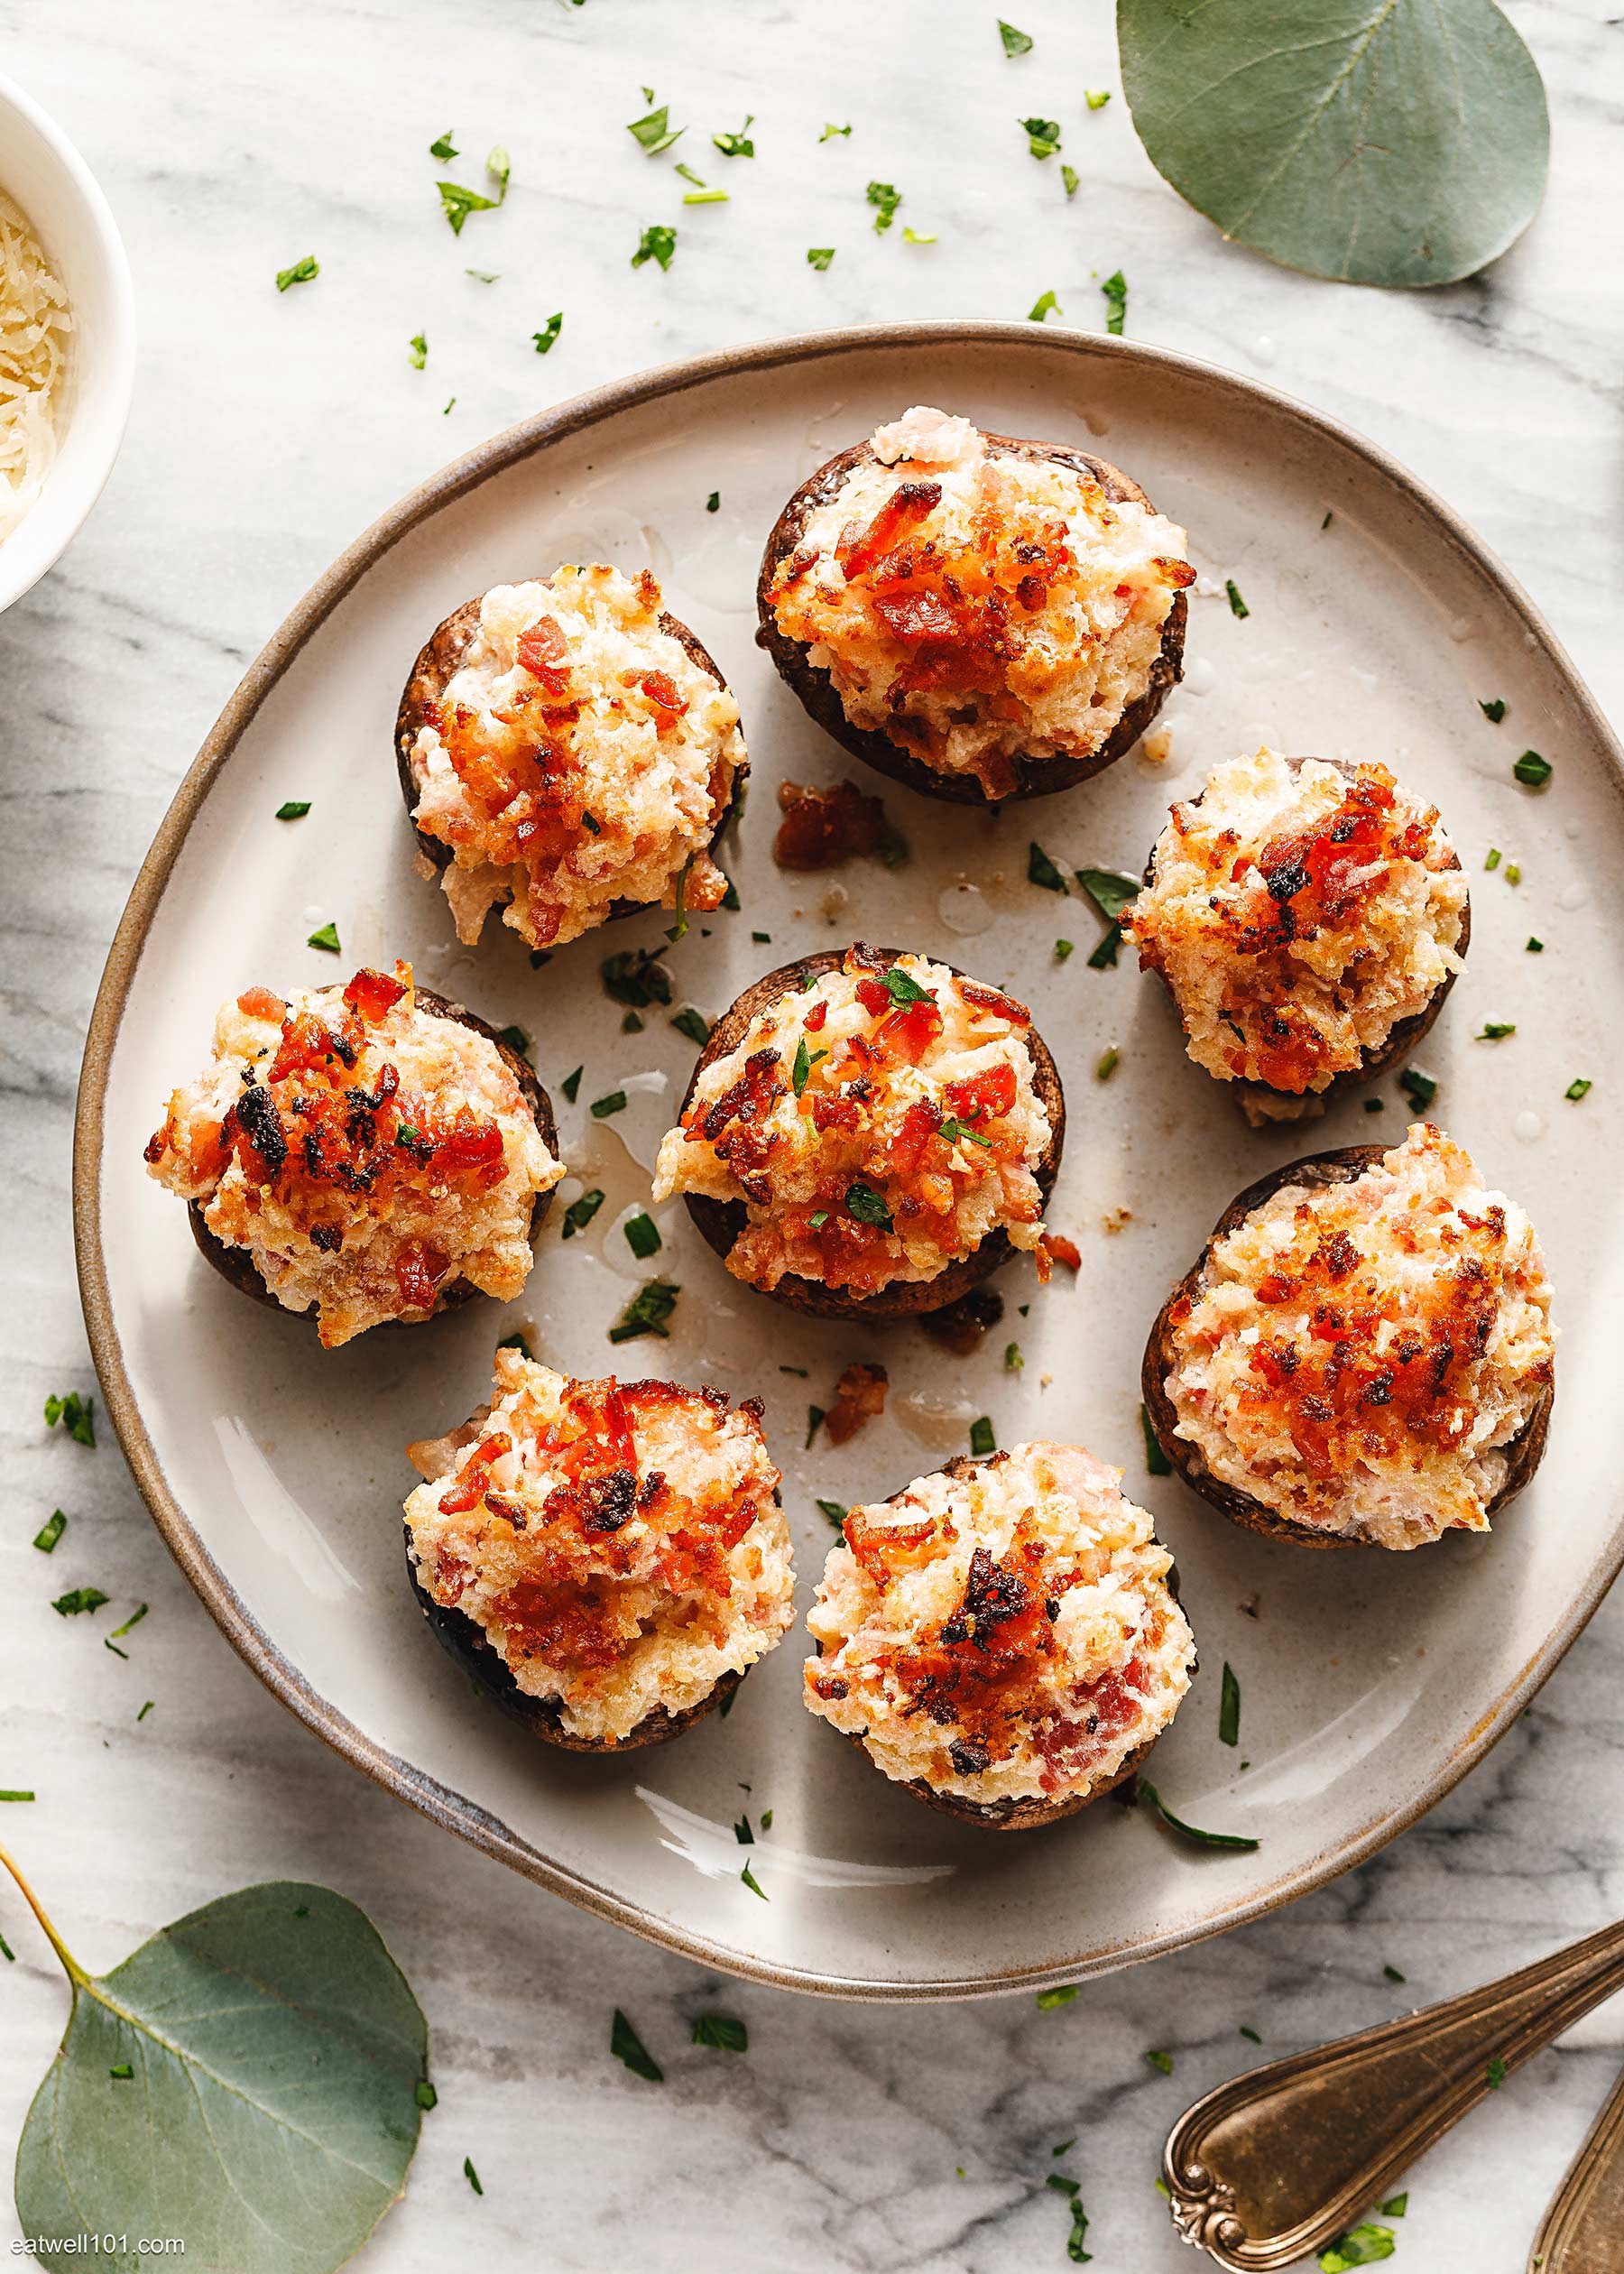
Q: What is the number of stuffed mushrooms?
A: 8